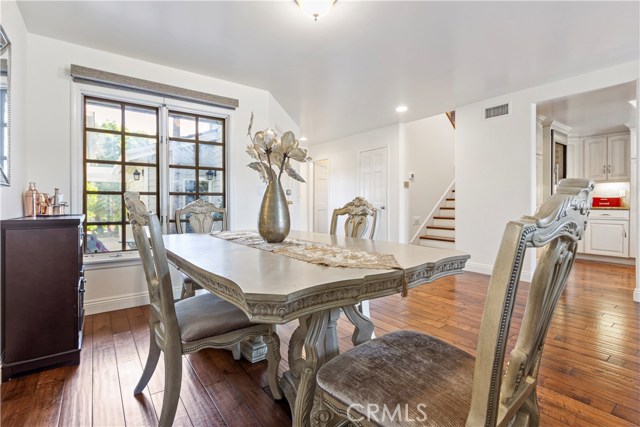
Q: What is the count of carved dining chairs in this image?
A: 4